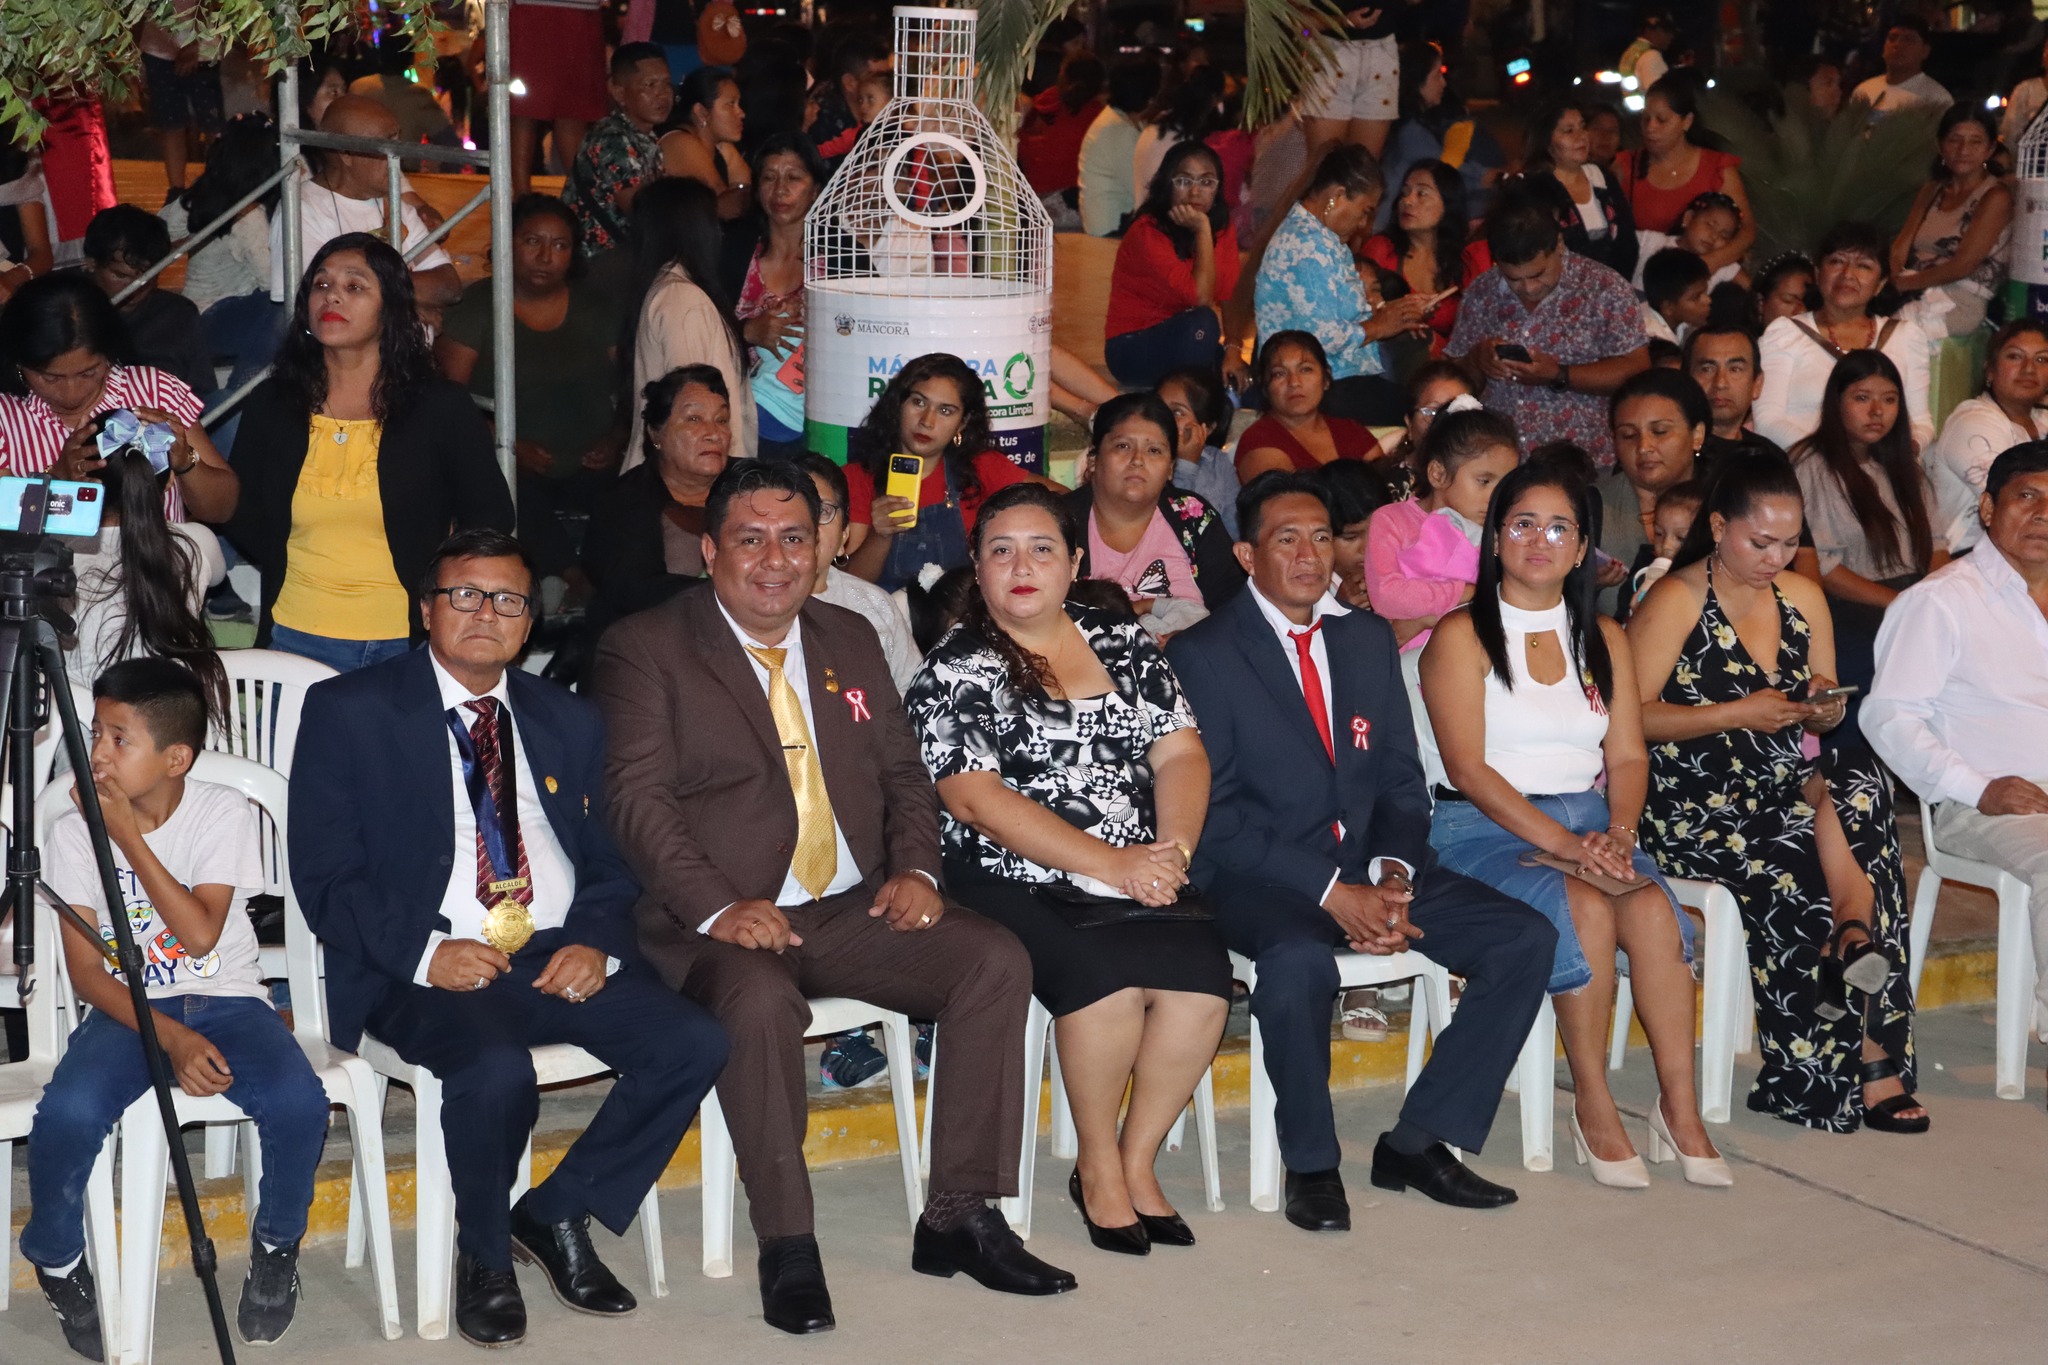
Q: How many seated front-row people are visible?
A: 8